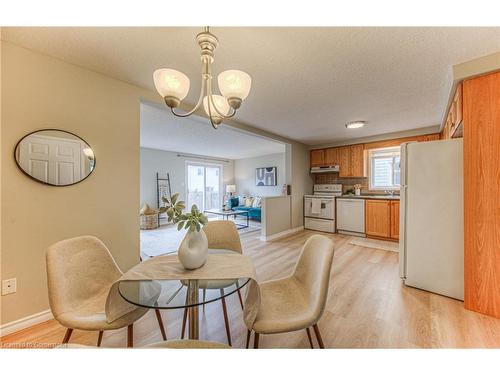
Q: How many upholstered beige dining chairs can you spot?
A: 4